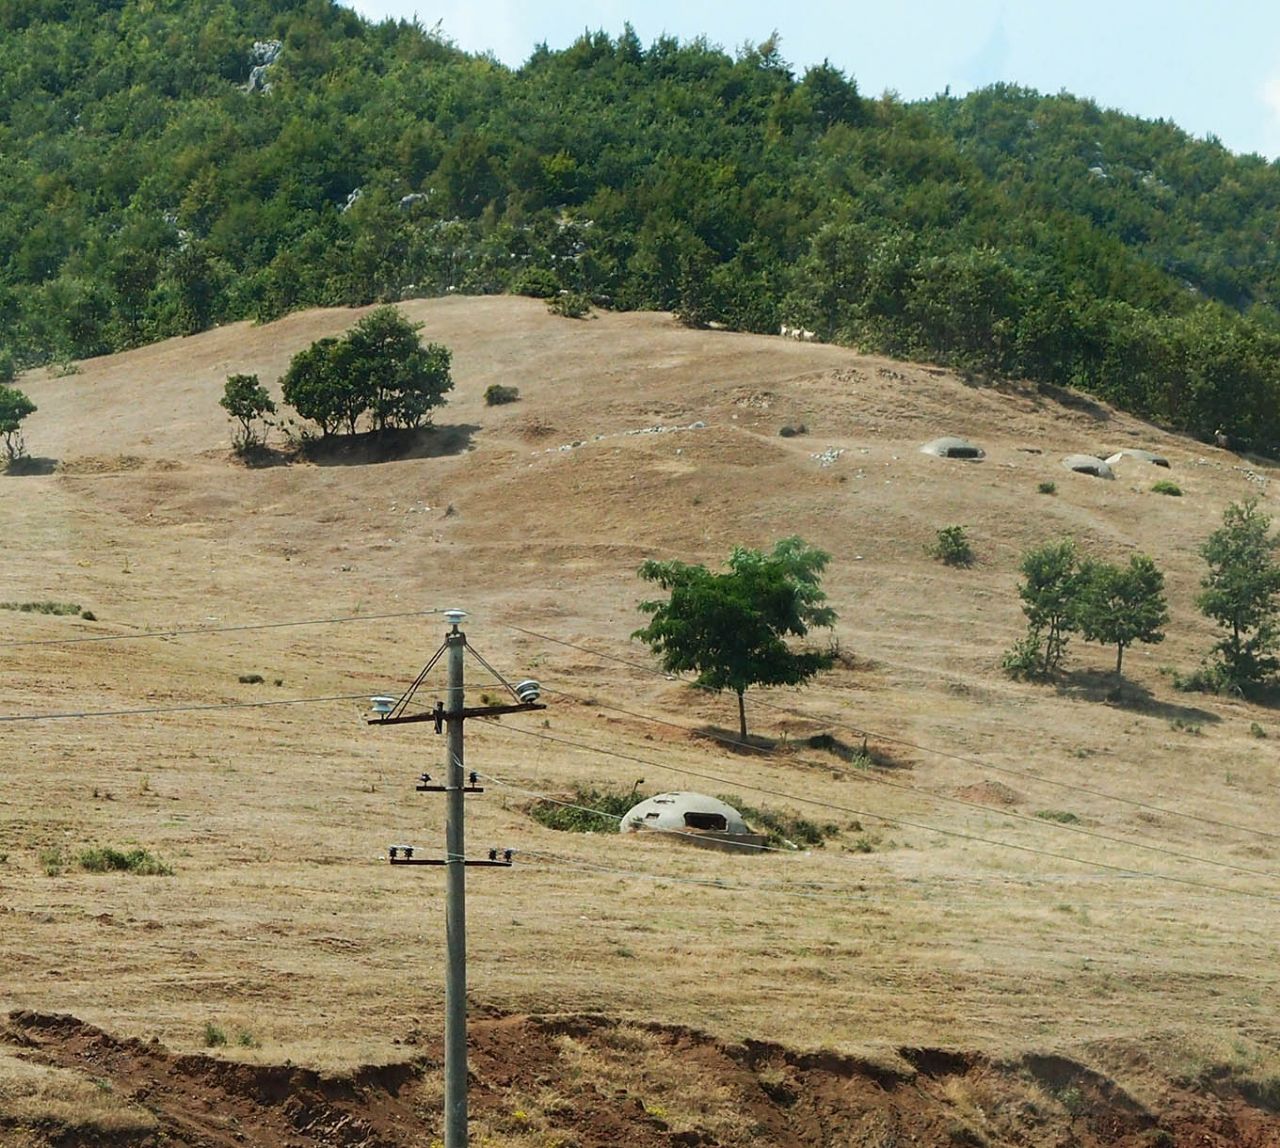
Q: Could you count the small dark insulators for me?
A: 6